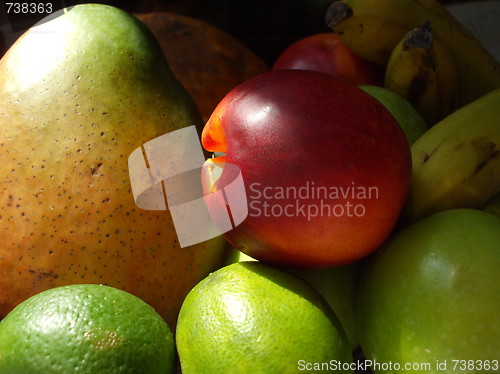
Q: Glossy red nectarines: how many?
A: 2